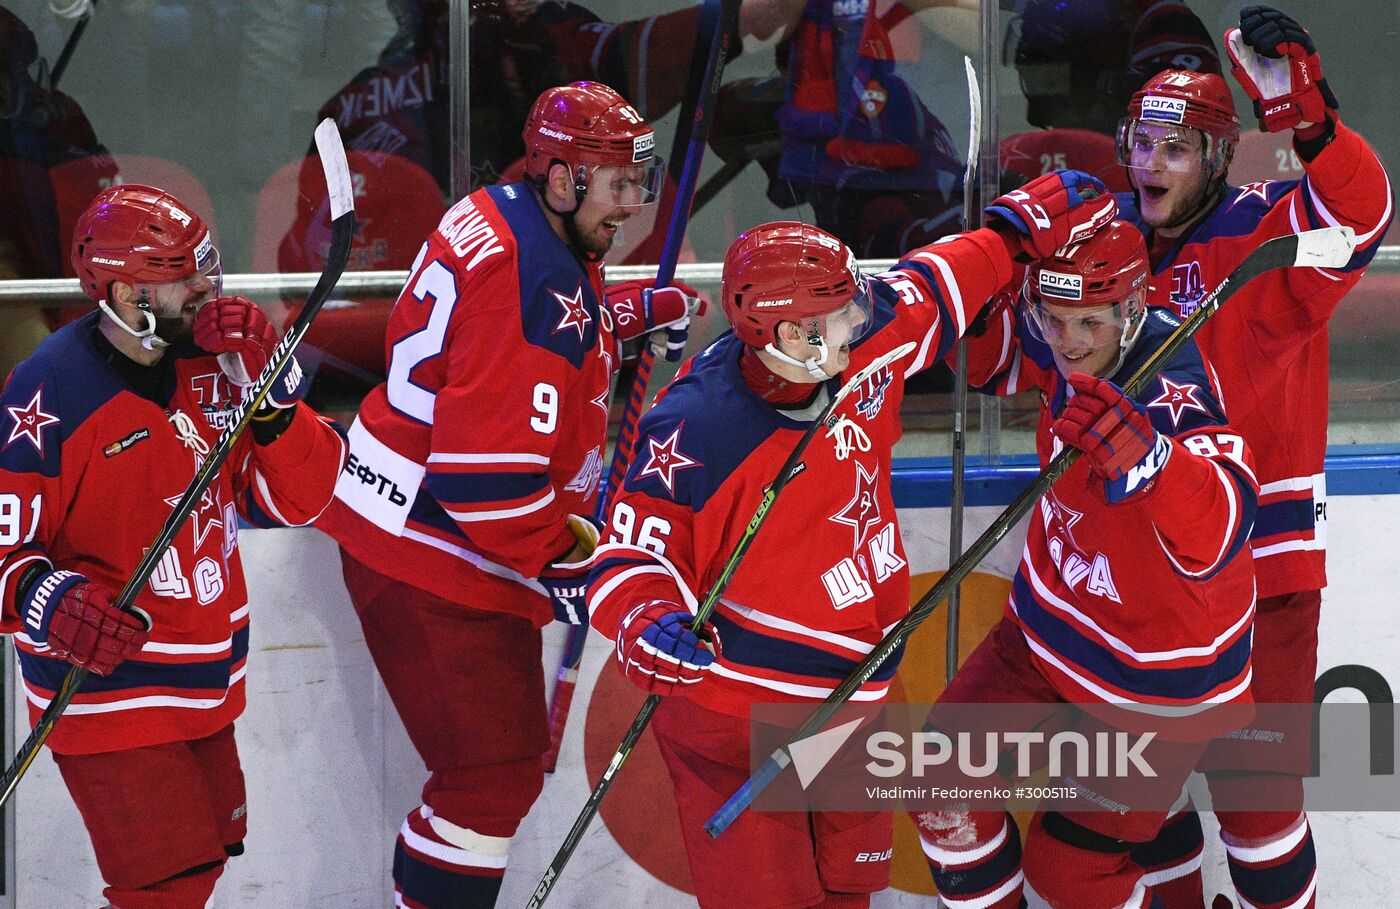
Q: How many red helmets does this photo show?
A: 5